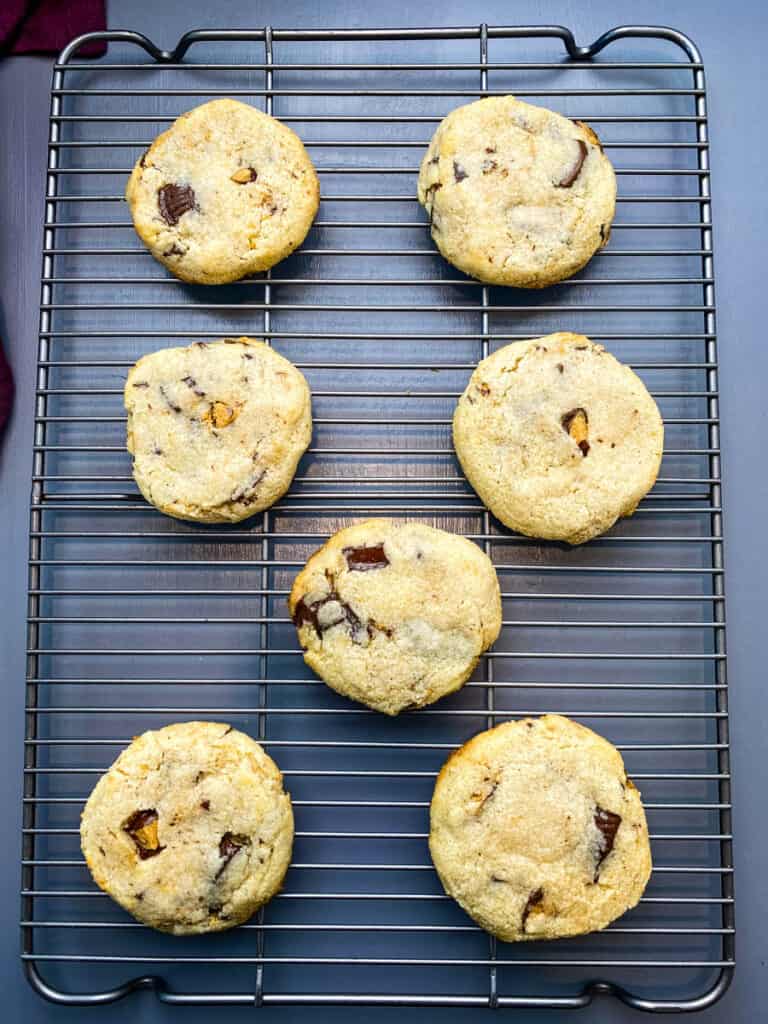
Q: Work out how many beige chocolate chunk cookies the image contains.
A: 7